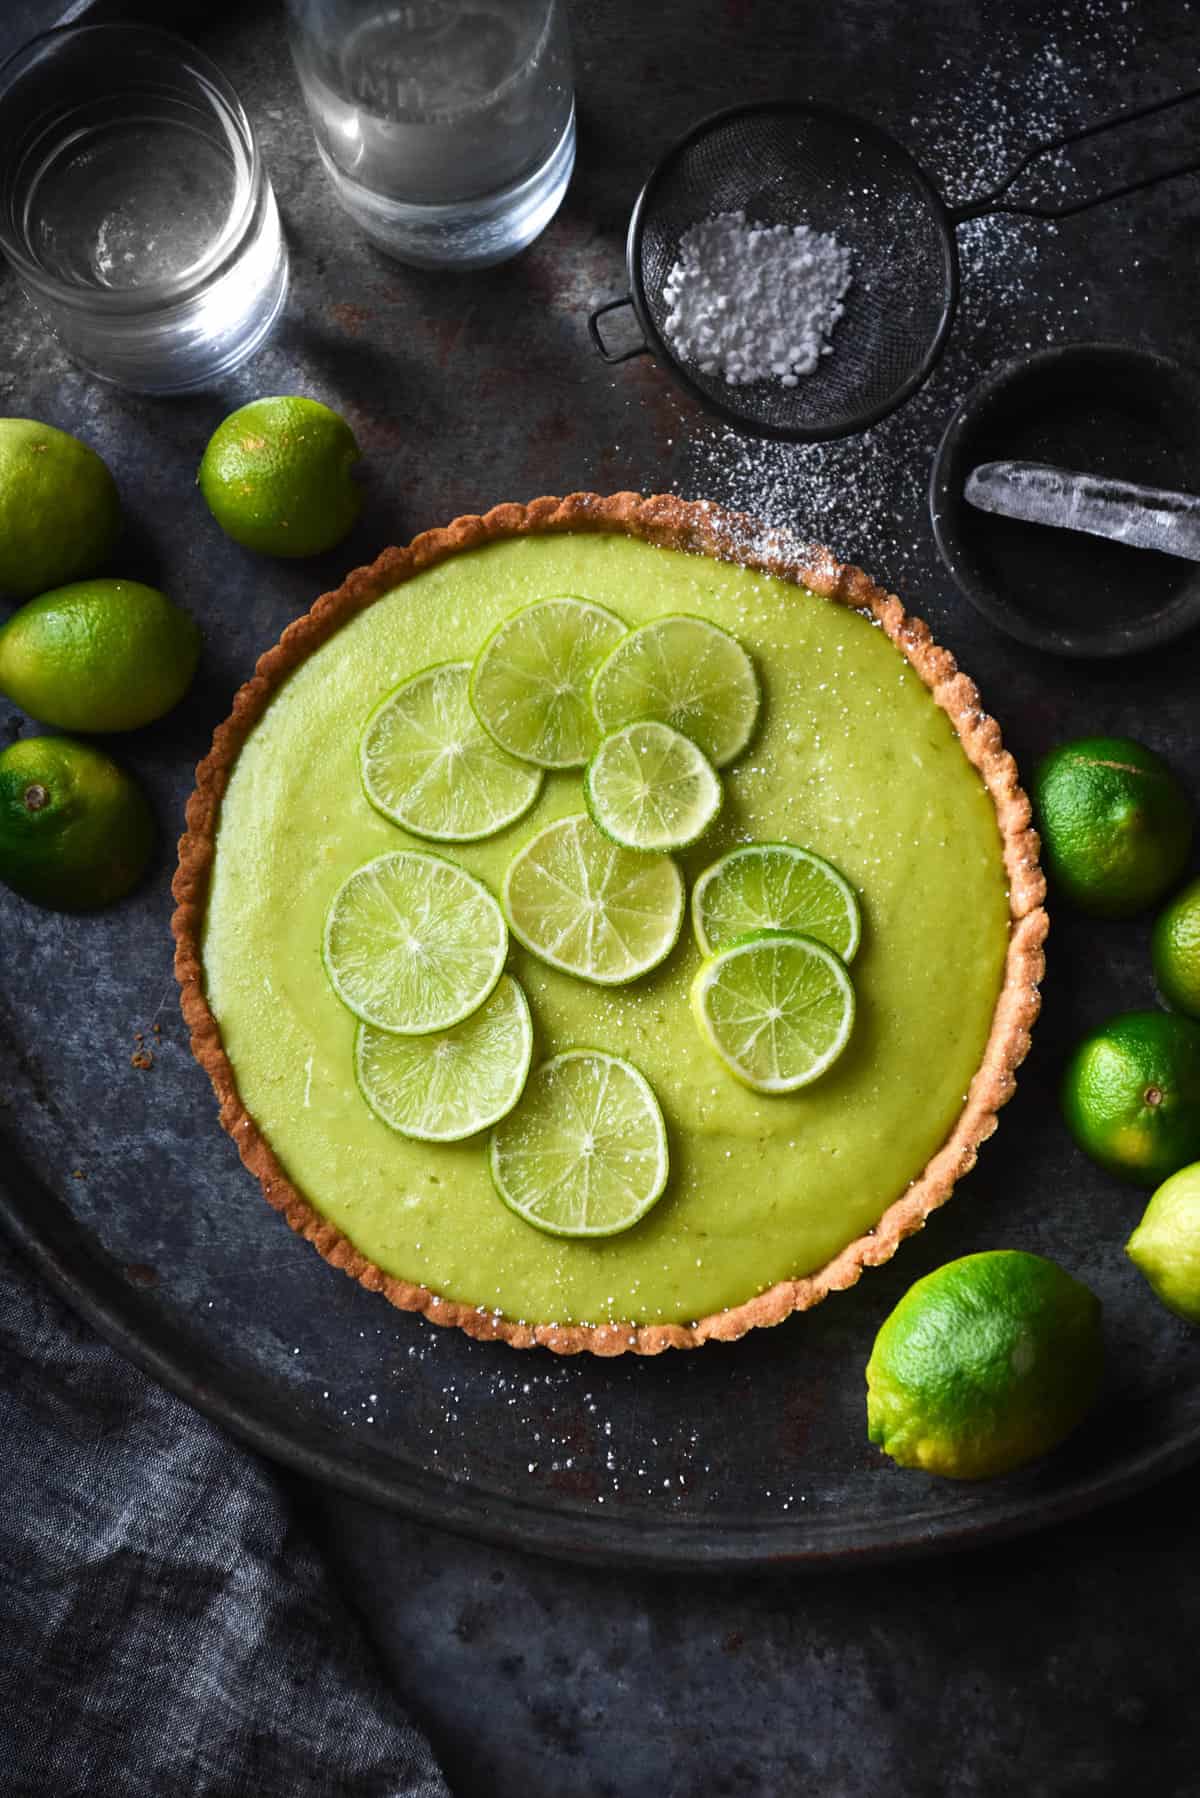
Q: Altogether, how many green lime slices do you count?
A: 10